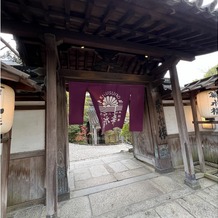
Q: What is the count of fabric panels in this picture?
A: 3